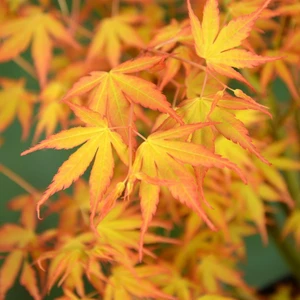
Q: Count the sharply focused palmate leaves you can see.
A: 5